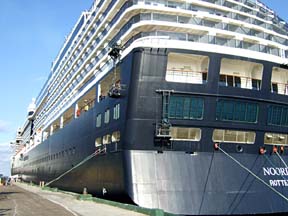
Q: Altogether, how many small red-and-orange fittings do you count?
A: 4